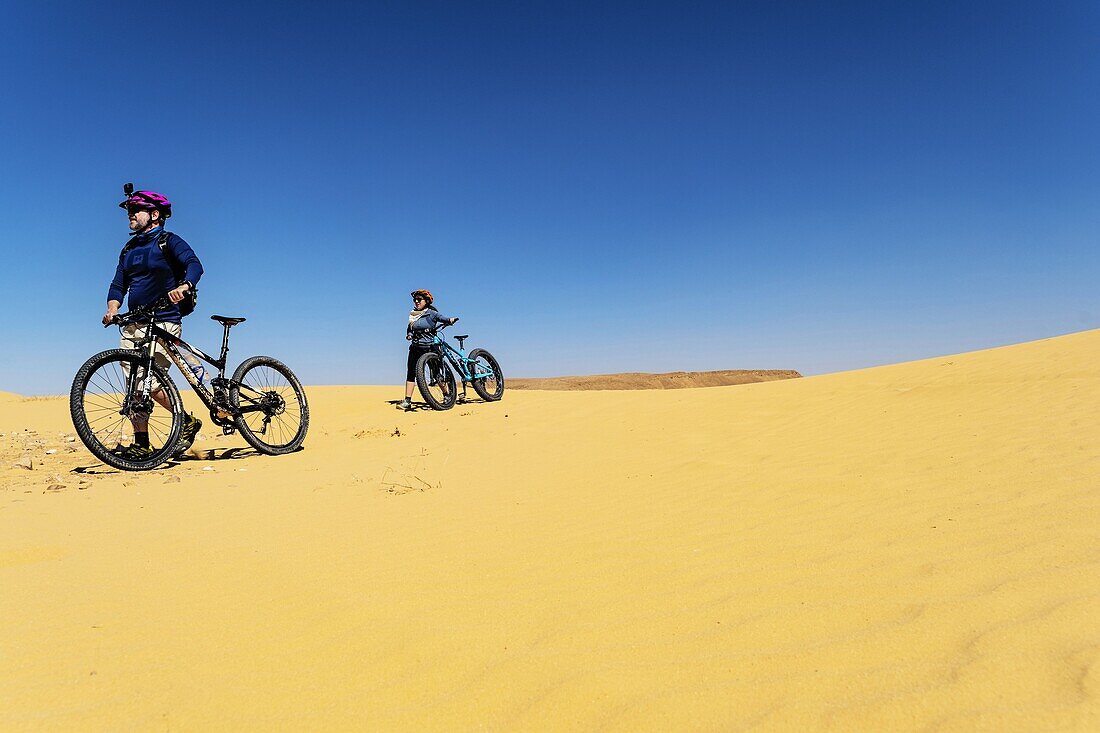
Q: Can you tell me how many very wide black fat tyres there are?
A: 2